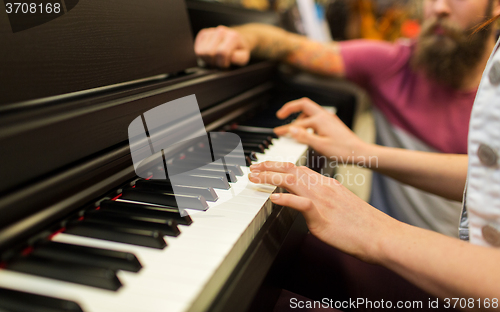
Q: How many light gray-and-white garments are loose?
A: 1